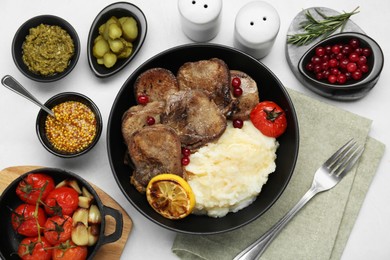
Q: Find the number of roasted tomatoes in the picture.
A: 7